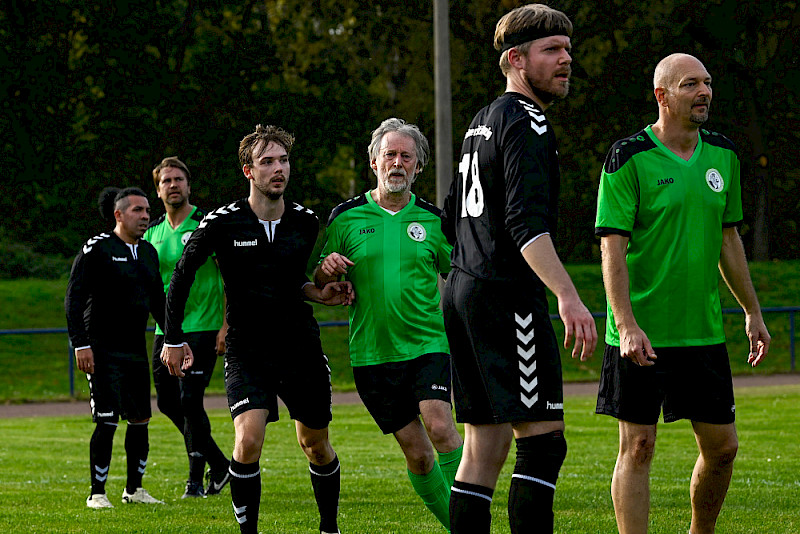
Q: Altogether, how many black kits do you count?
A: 3